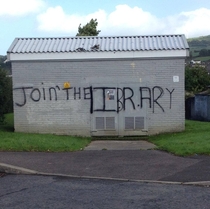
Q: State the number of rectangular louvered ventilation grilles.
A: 4